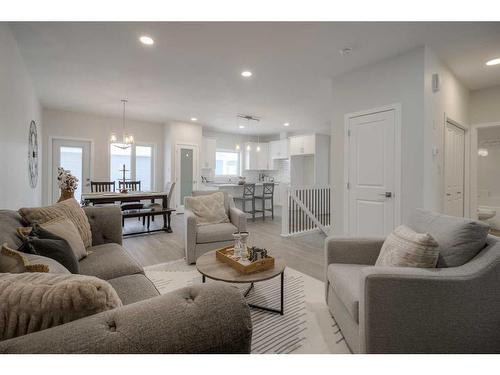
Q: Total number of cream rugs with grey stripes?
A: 1